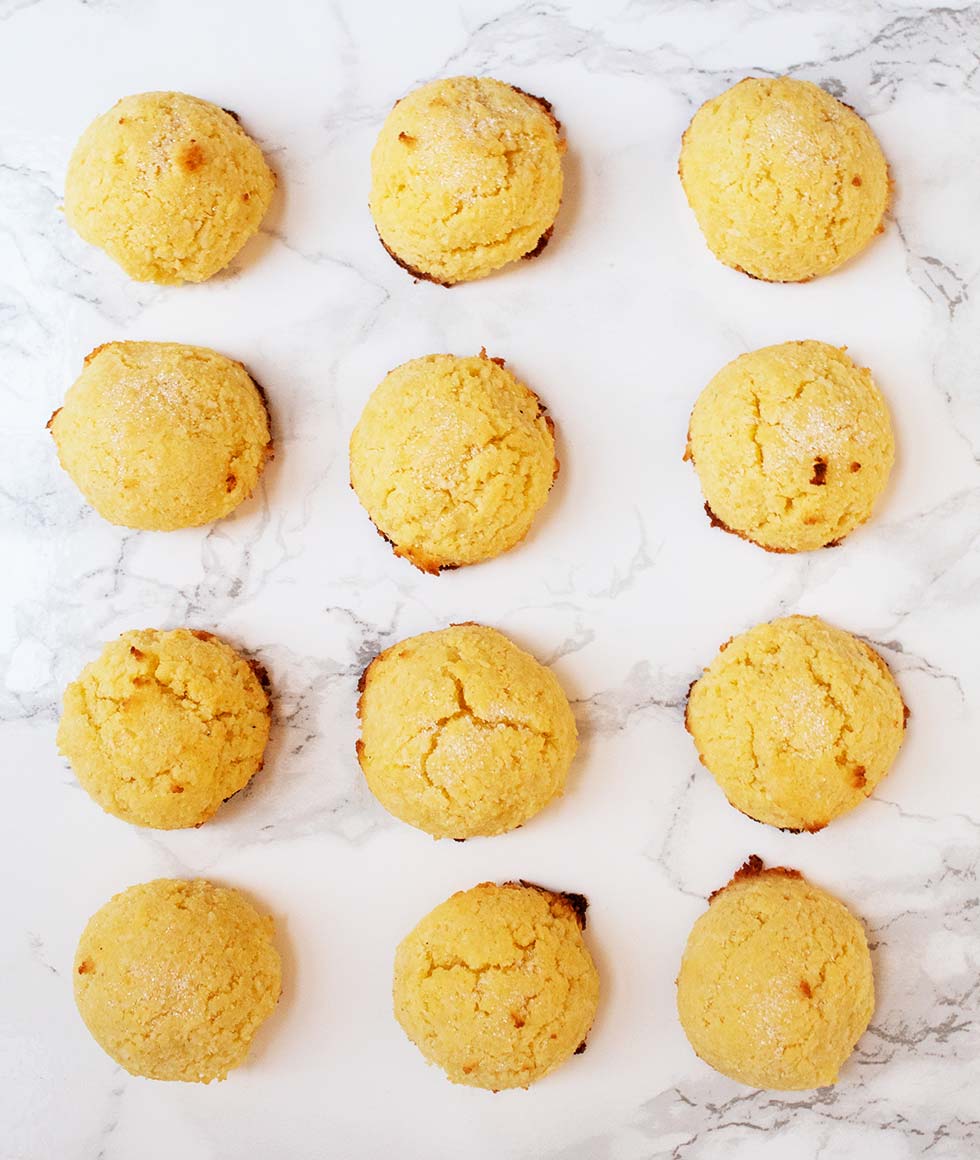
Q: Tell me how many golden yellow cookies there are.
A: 12